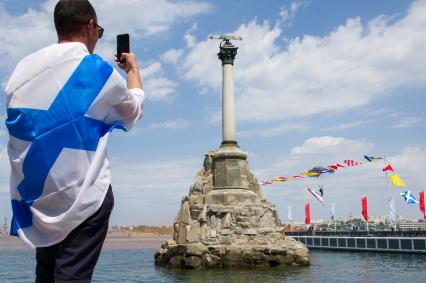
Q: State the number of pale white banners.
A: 3